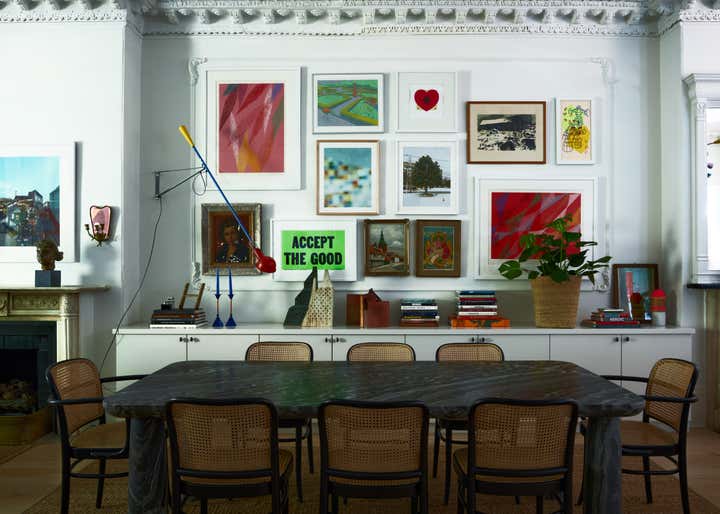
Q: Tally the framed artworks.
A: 14